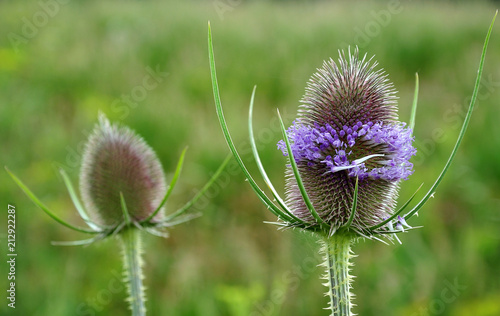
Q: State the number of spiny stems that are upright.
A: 2